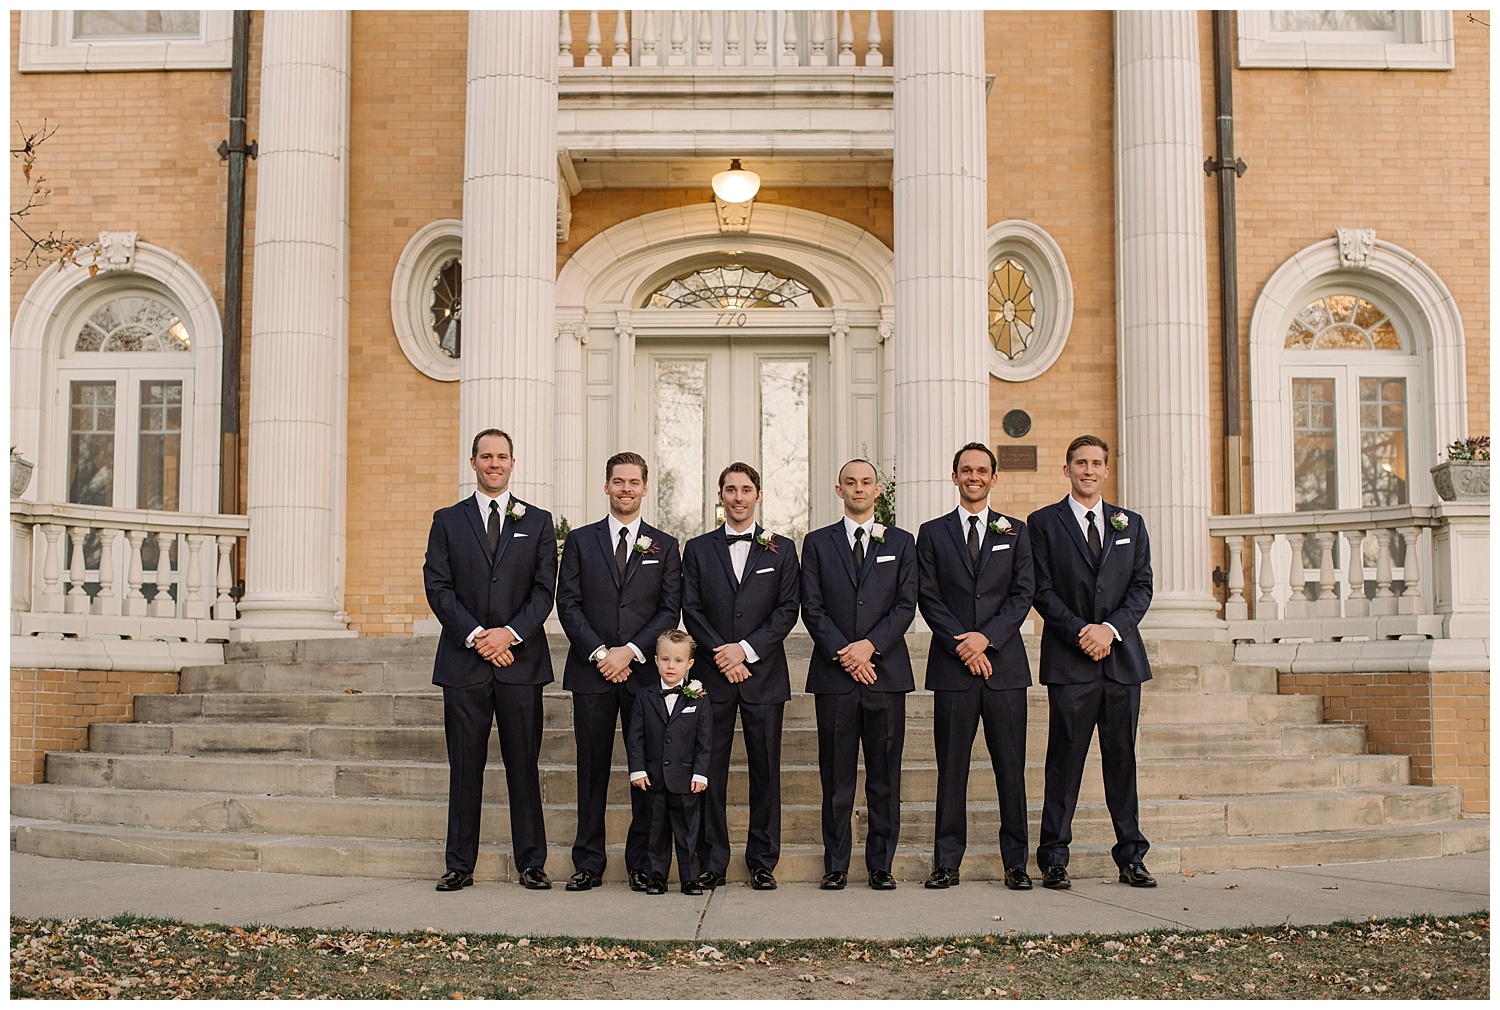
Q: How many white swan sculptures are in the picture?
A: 0